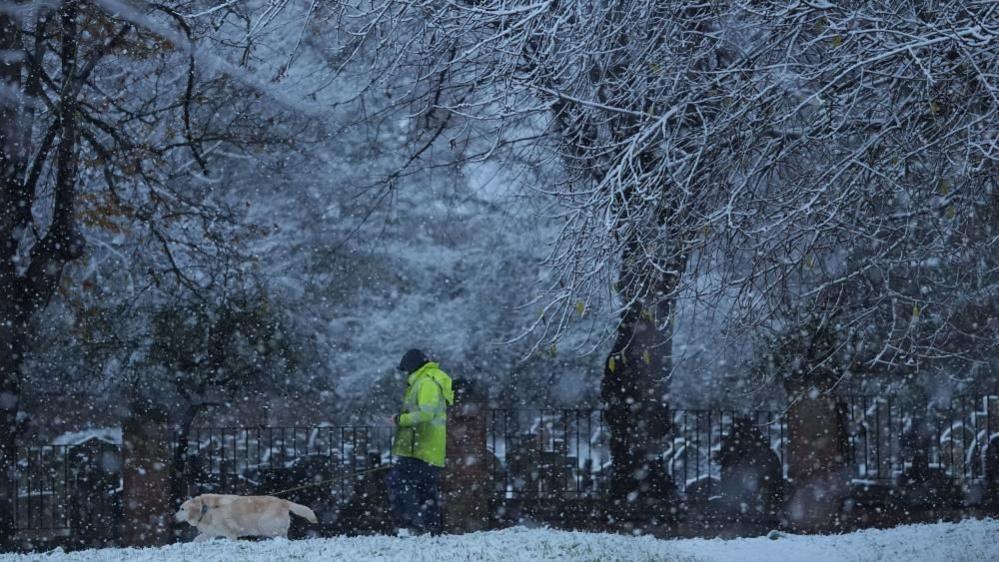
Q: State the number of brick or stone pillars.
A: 3